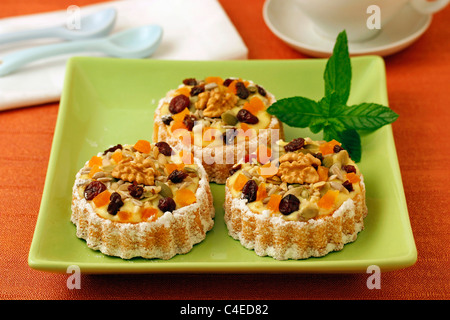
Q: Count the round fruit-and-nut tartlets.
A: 3